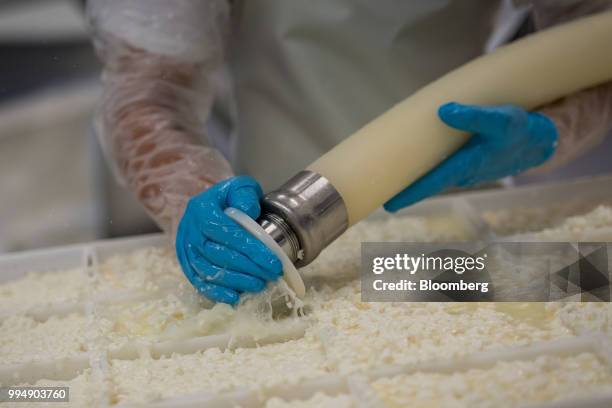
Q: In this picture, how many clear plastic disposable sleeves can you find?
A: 2